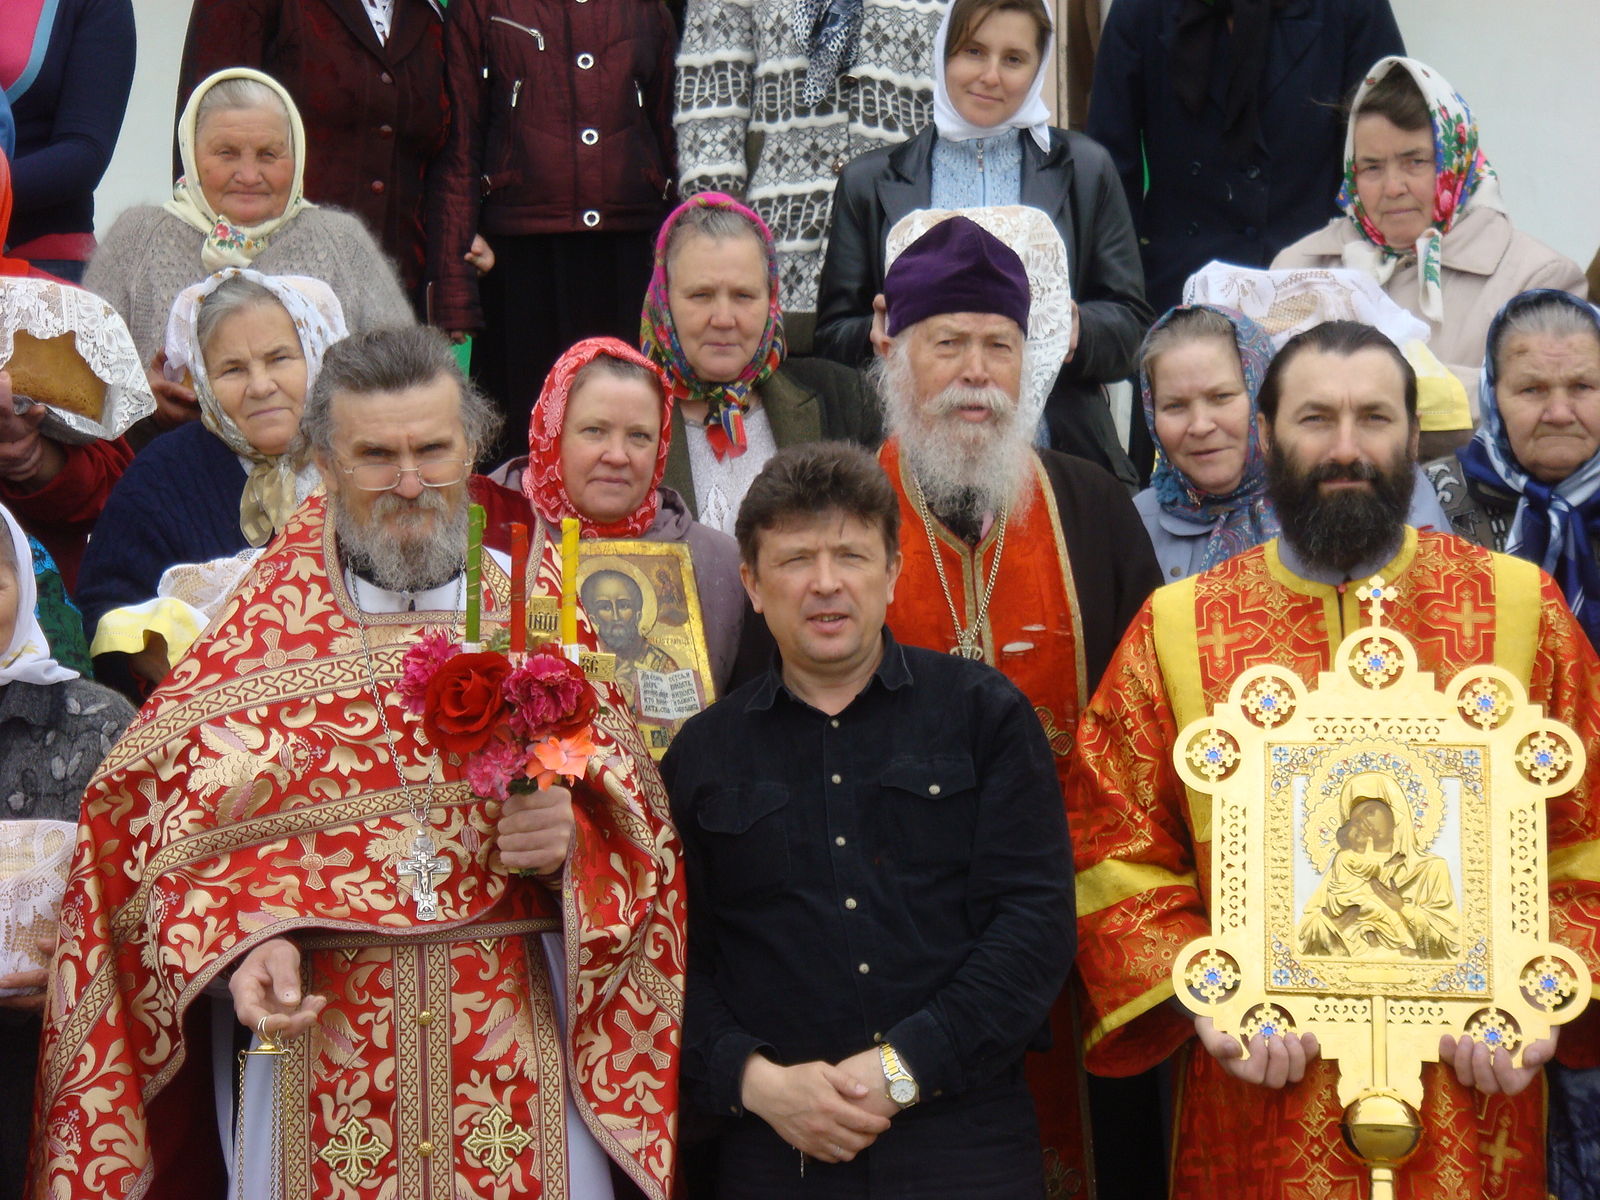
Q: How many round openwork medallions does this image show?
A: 9